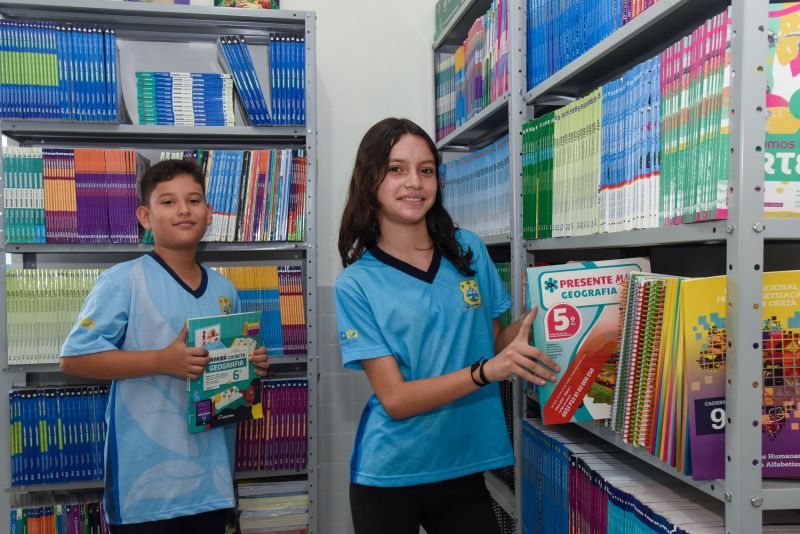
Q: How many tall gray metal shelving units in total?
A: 3